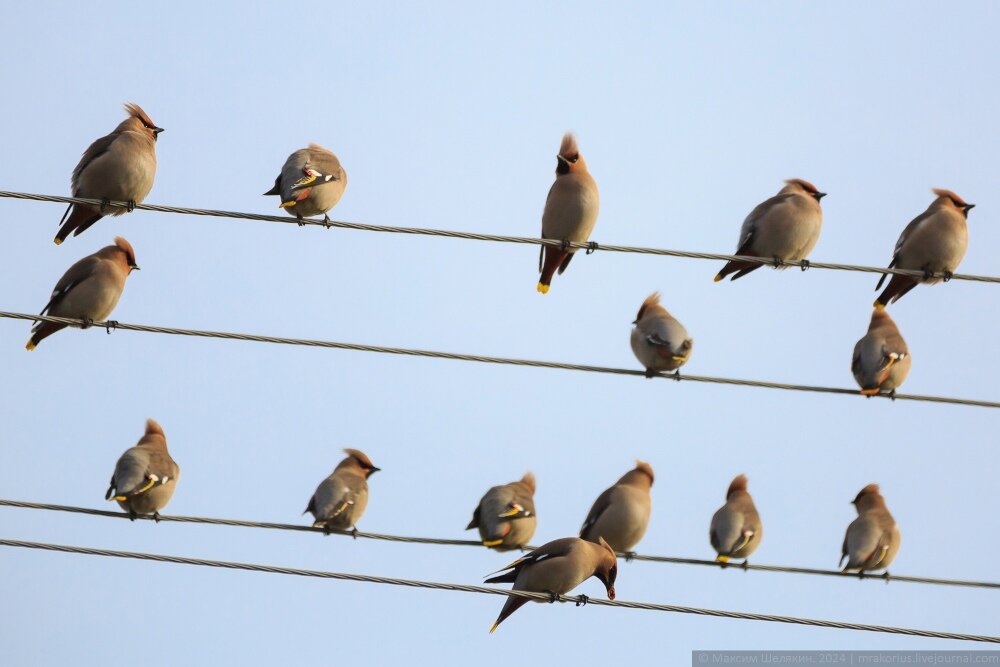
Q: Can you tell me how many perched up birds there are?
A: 15